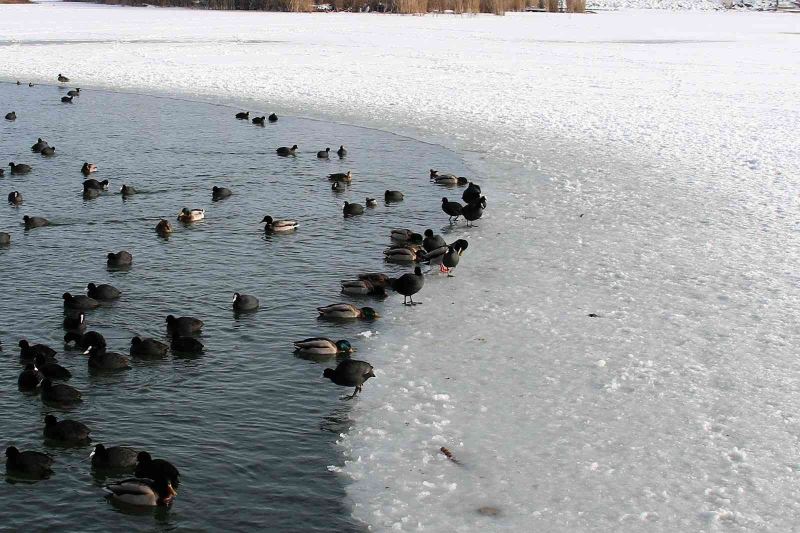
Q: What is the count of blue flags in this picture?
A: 0